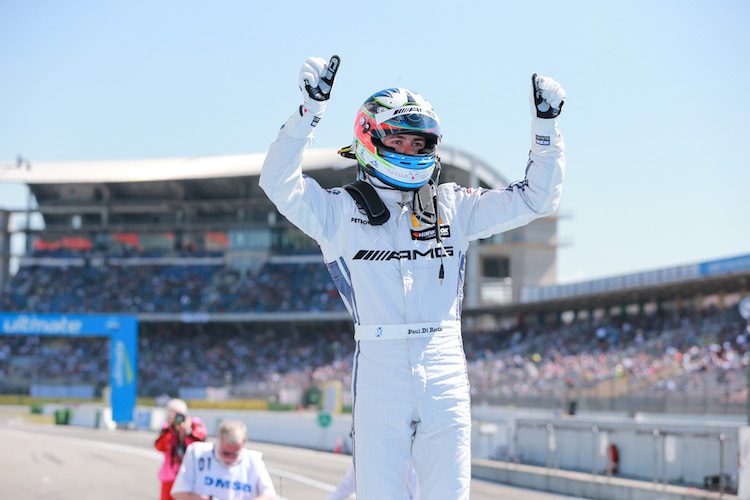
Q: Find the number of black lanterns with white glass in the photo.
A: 0